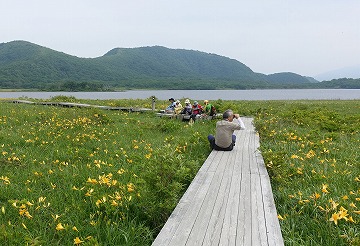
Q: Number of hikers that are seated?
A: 6